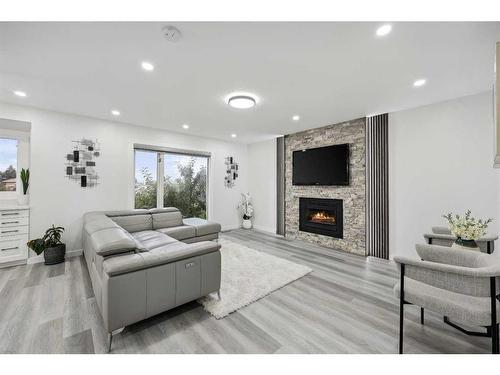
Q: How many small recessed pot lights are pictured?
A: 8